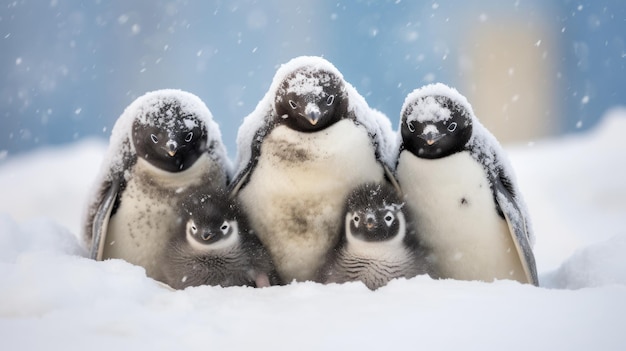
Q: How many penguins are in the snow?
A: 5